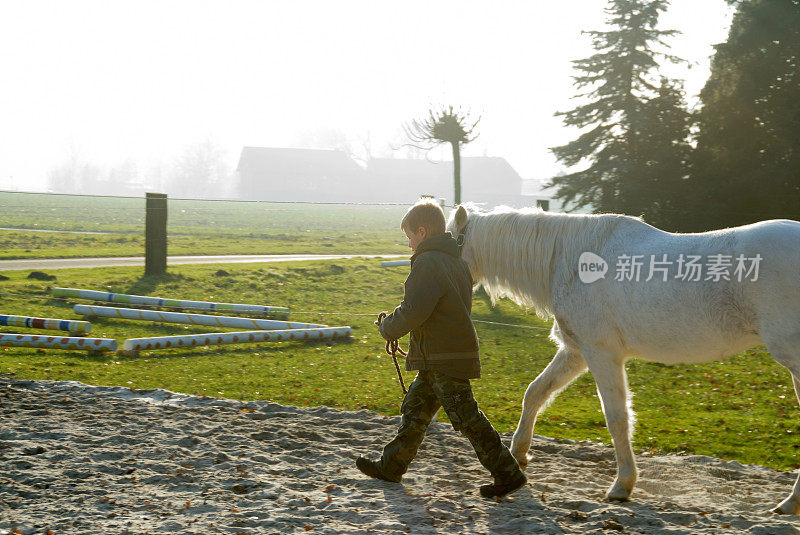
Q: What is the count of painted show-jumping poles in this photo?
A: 5